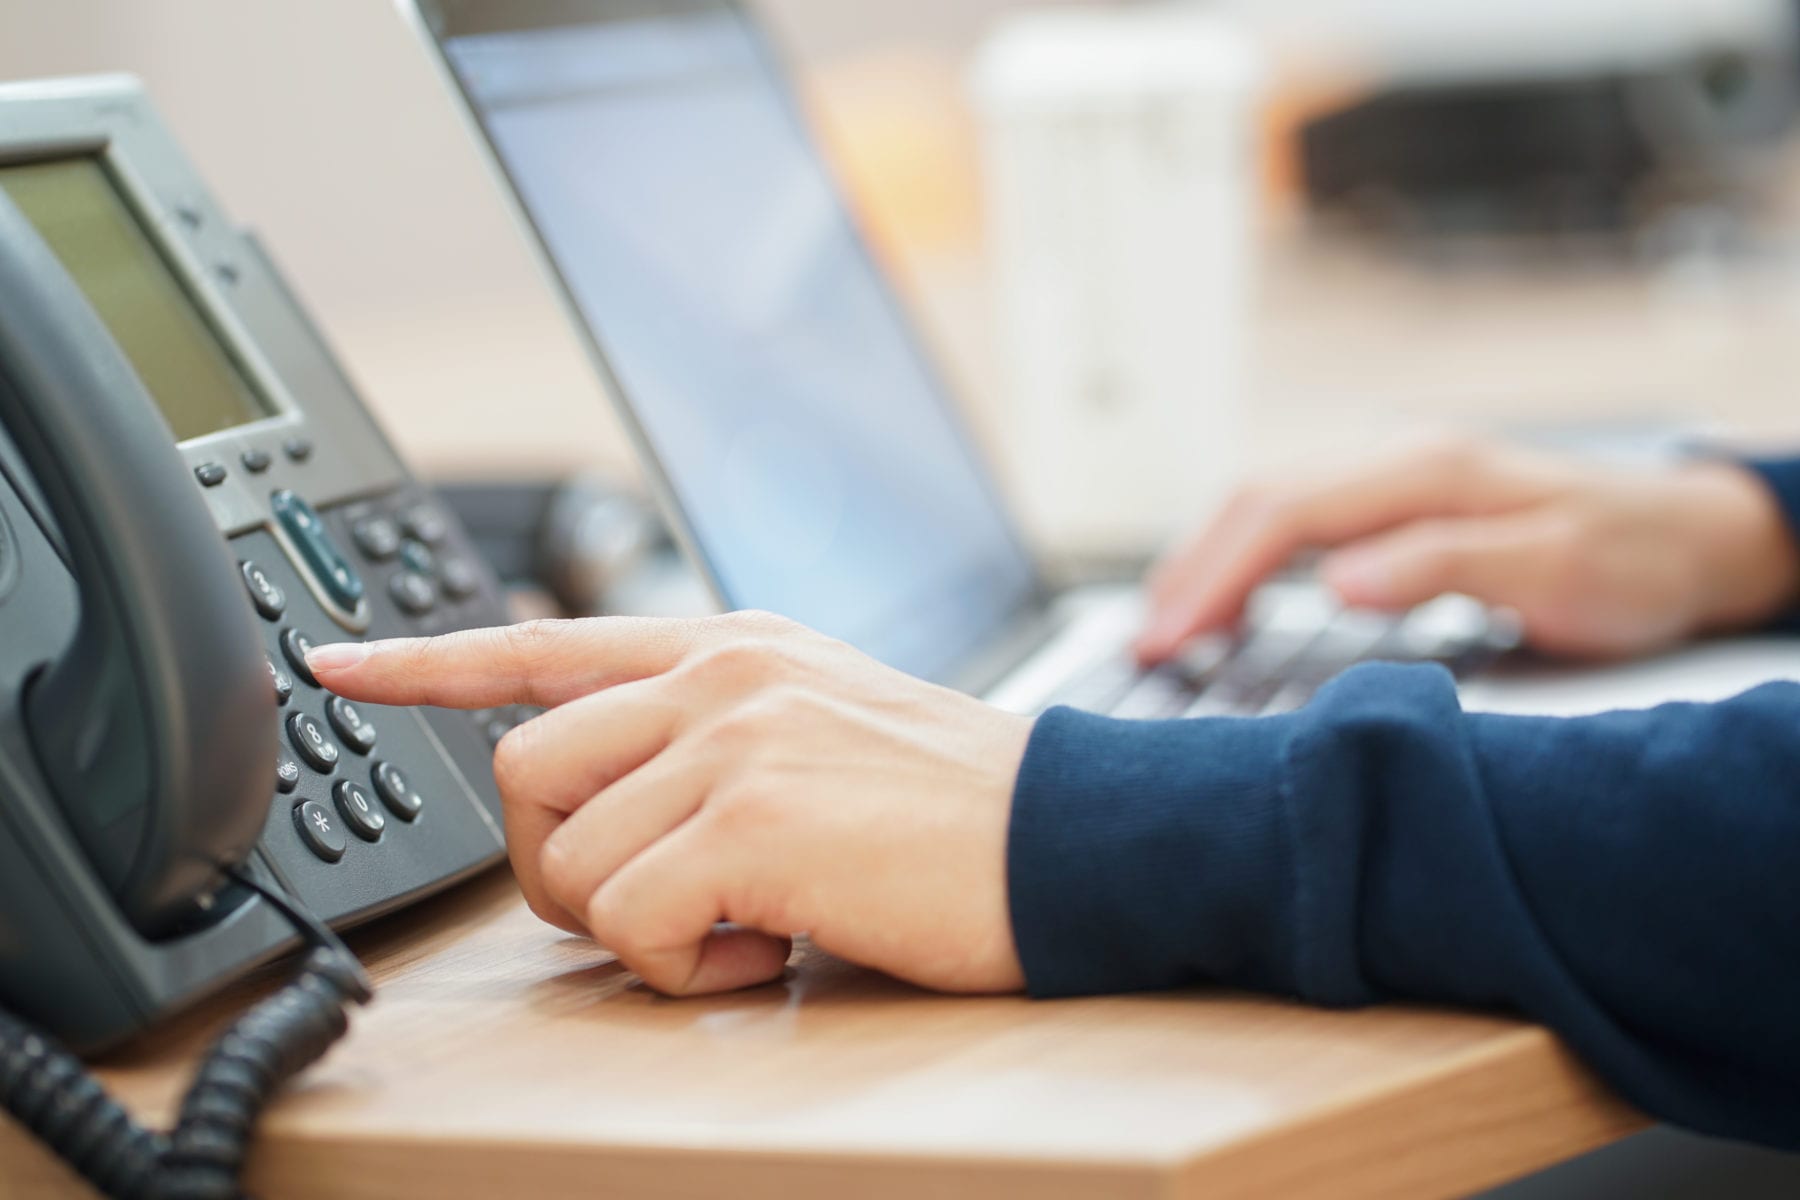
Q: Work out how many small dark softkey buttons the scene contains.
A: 3